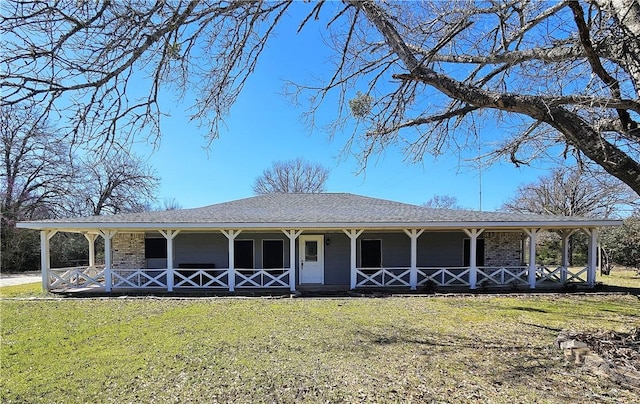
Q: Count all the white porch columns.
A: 12